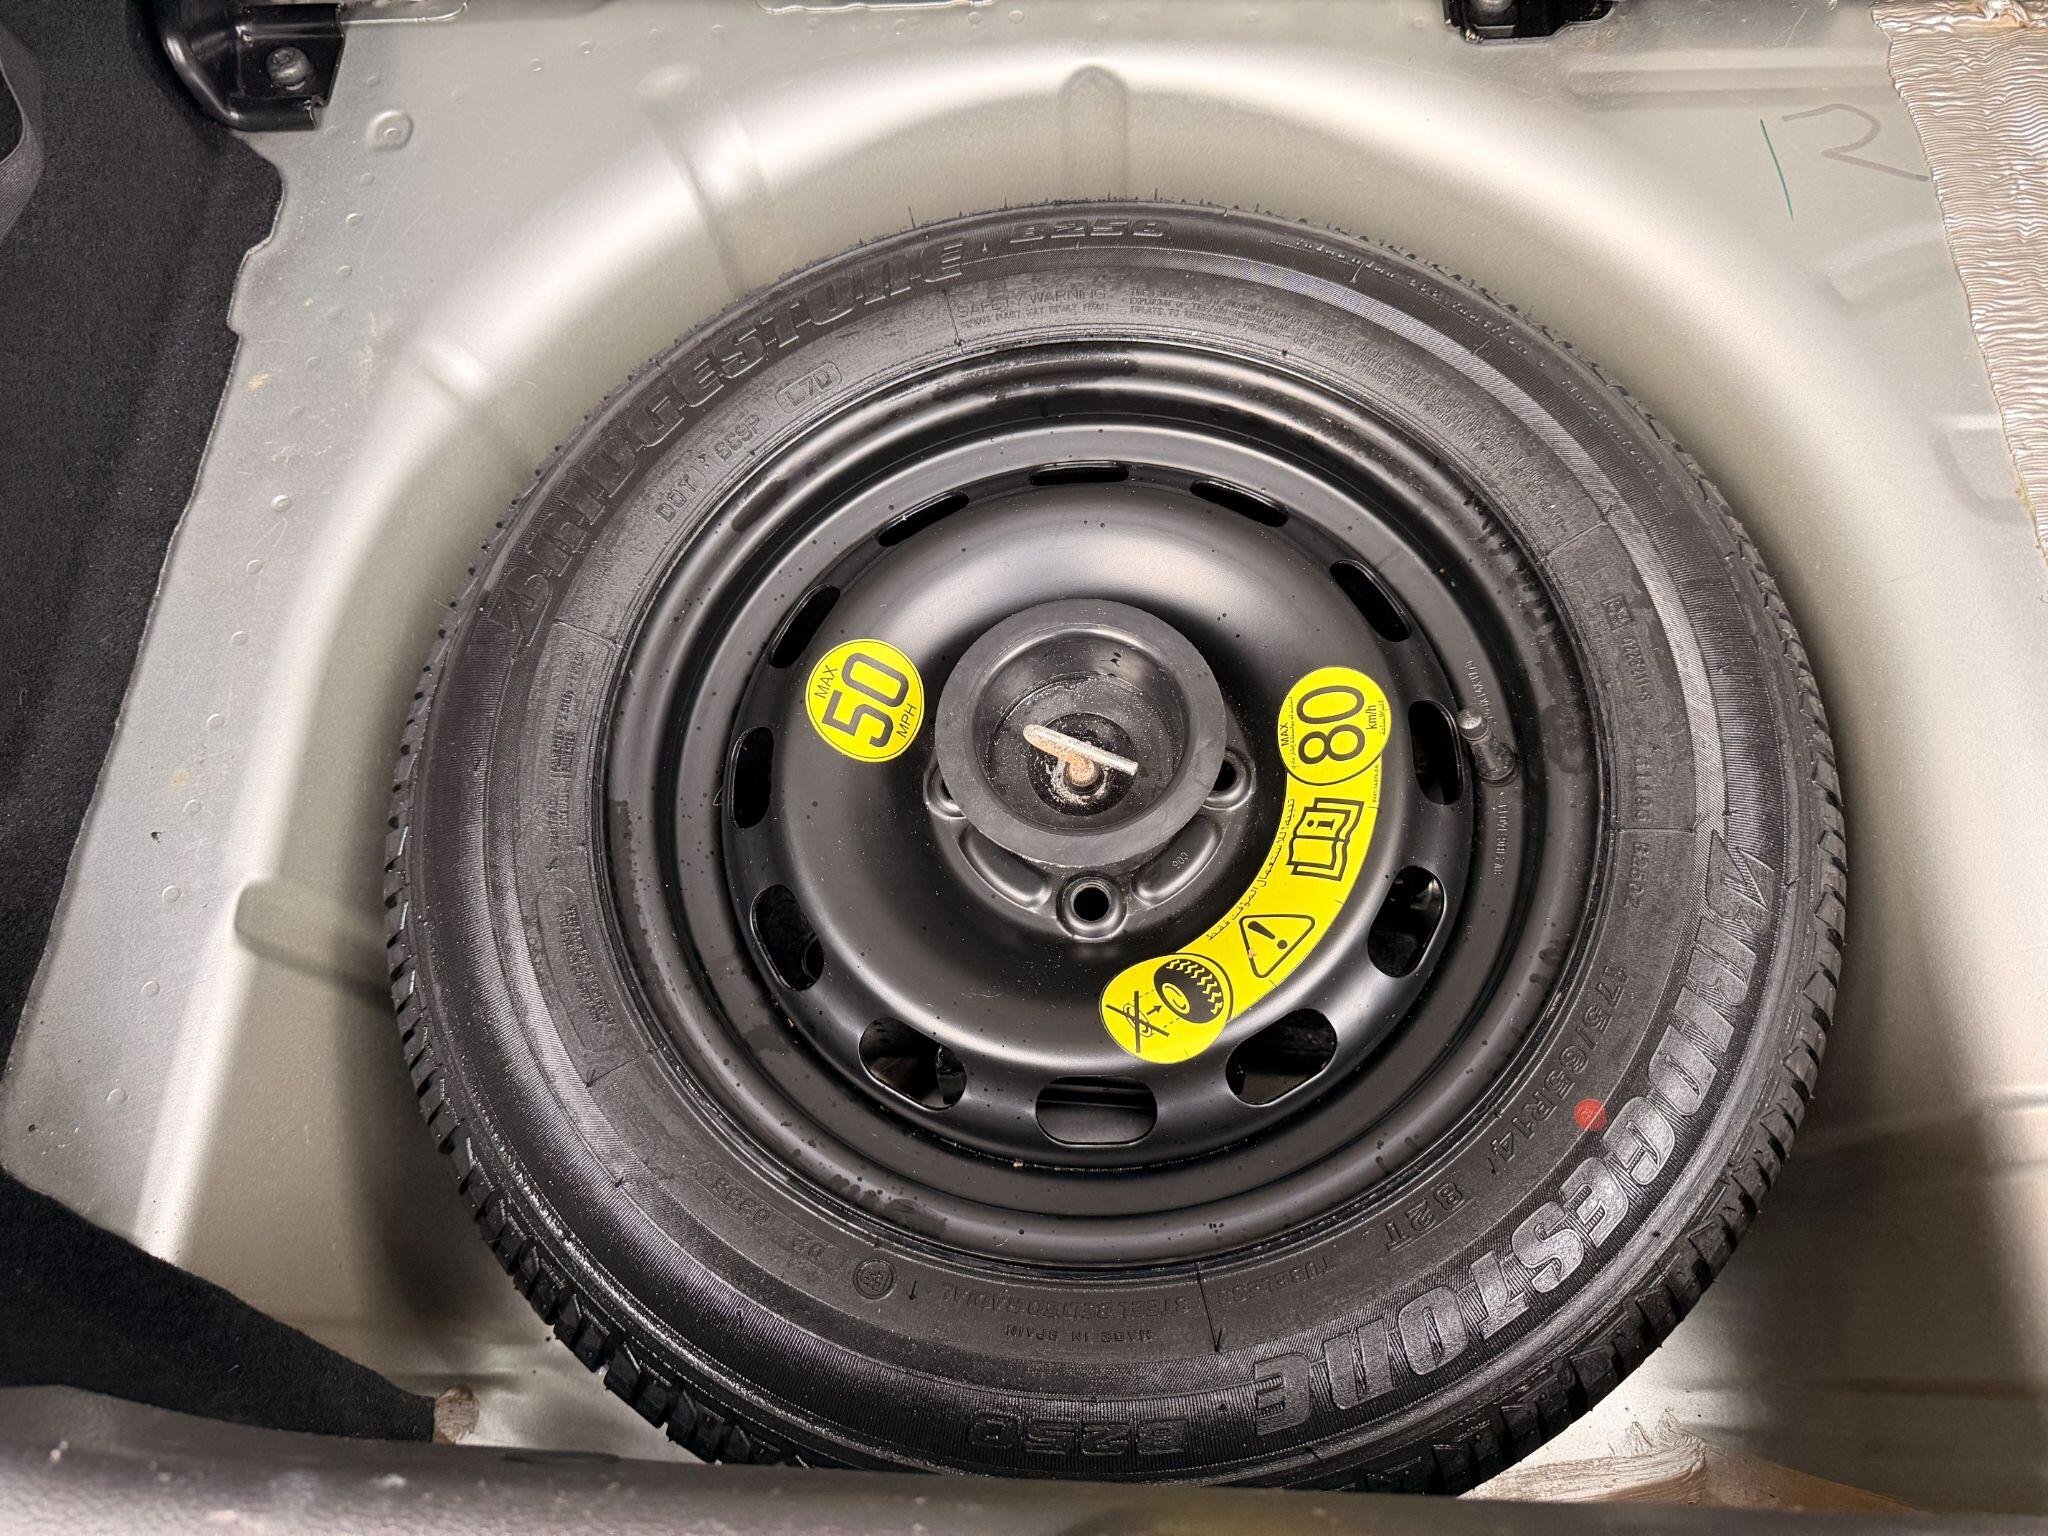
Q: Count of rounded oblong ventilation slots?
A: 12